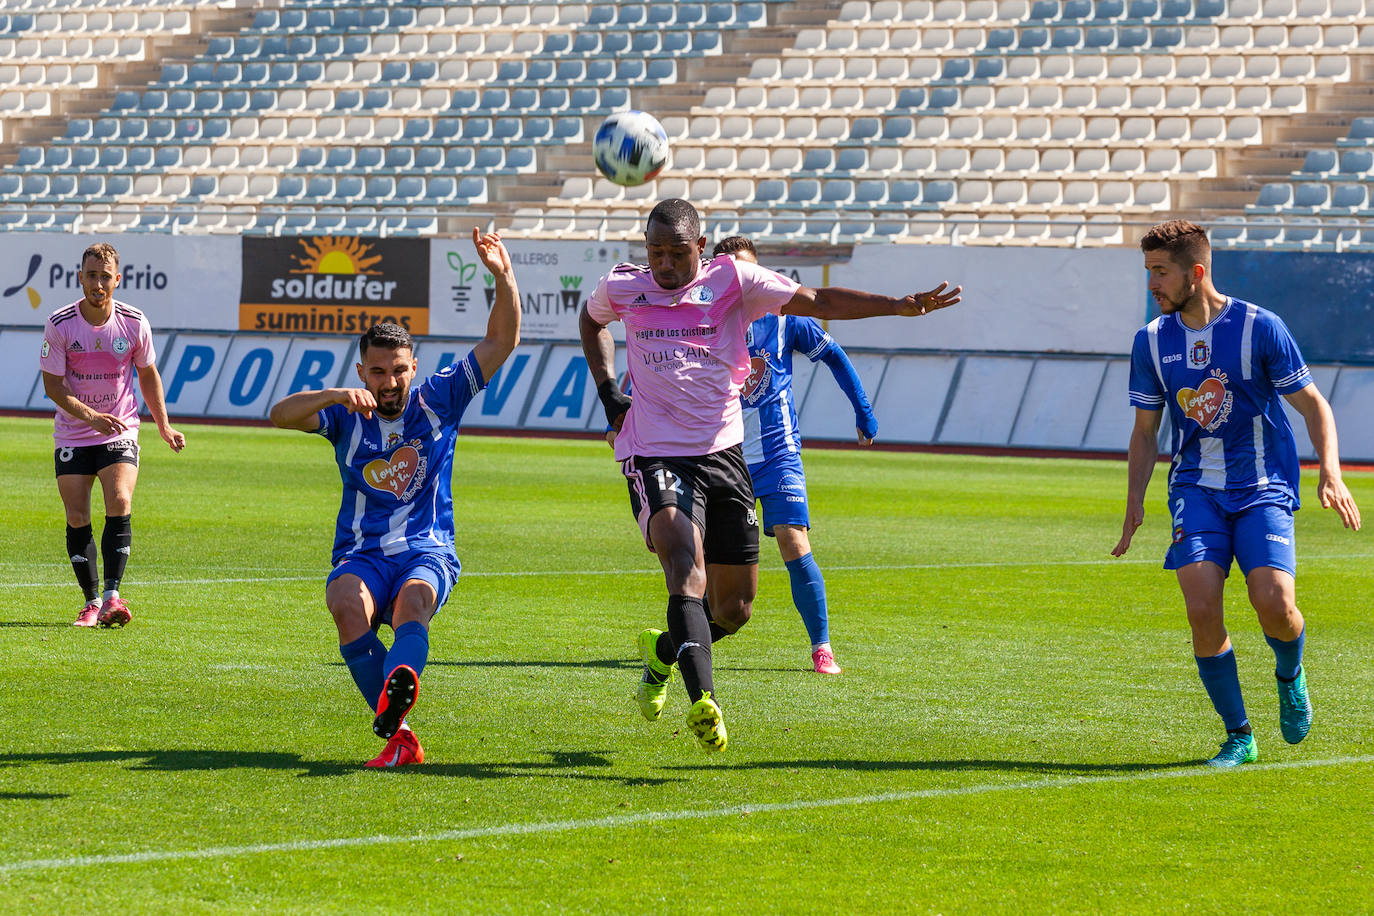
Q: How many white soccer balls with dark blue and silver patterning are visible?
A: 1